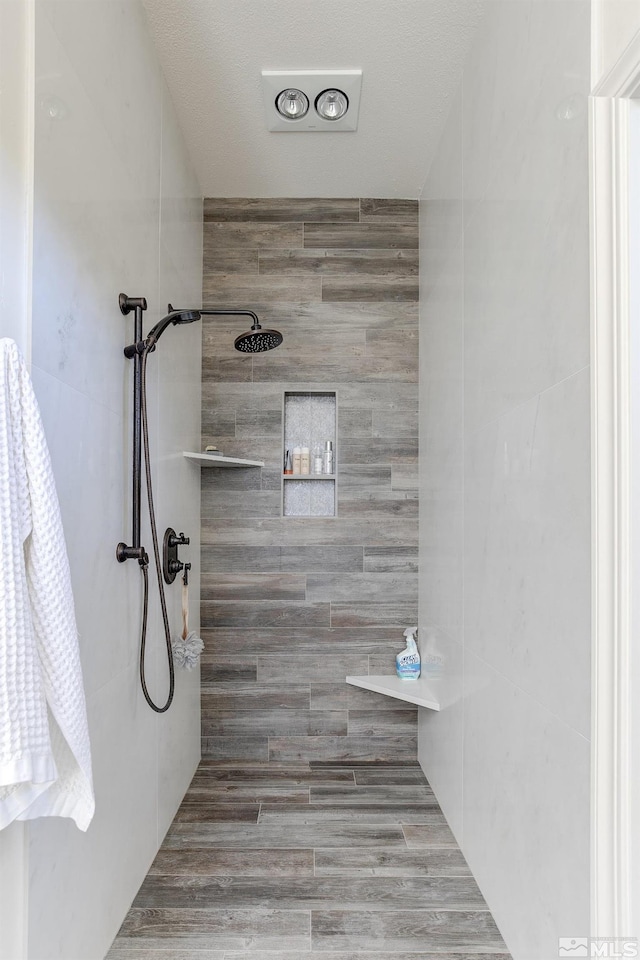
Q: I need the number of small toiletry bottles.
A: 5